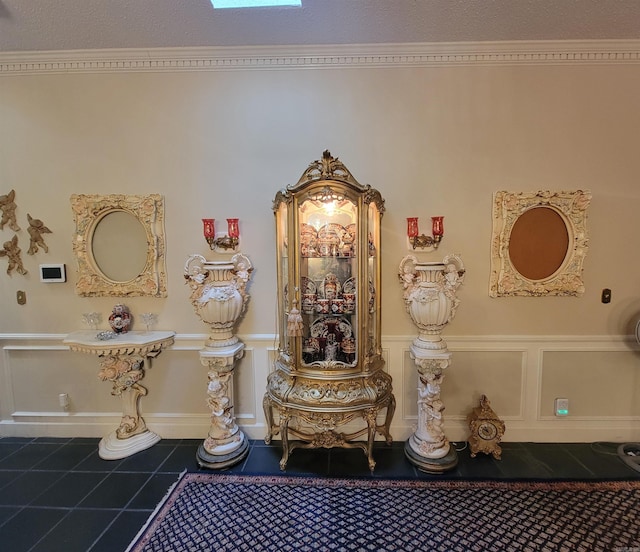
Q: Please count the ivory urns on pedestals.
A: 2